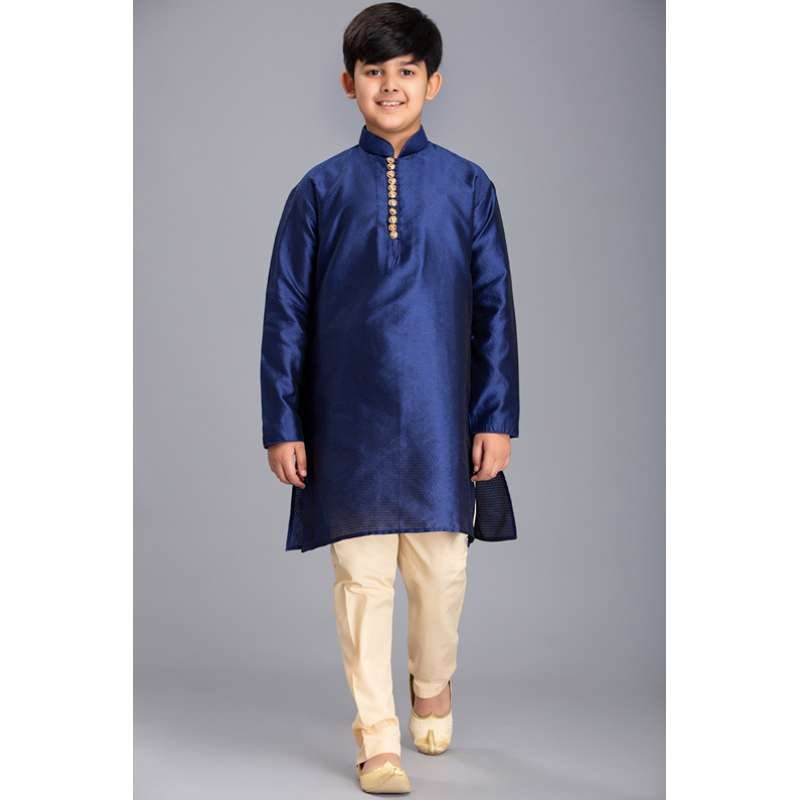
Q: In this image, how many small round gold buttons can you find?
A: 11